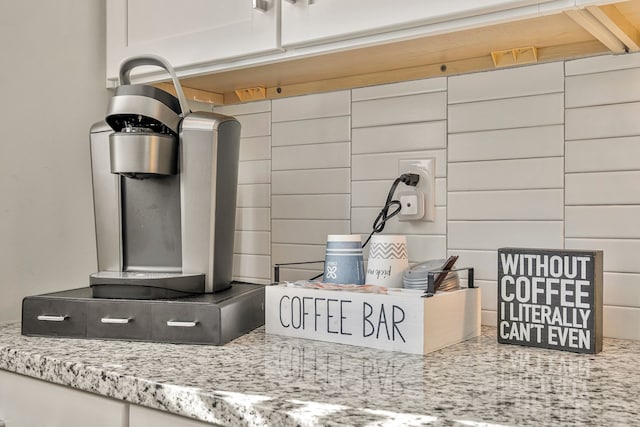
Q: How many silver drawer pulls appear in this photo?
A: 3